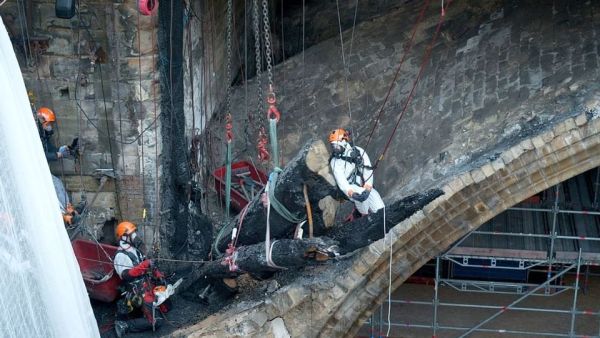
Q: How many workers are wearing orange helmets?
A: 3